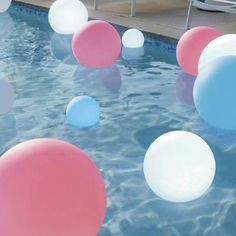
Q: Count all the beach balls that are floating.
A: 11